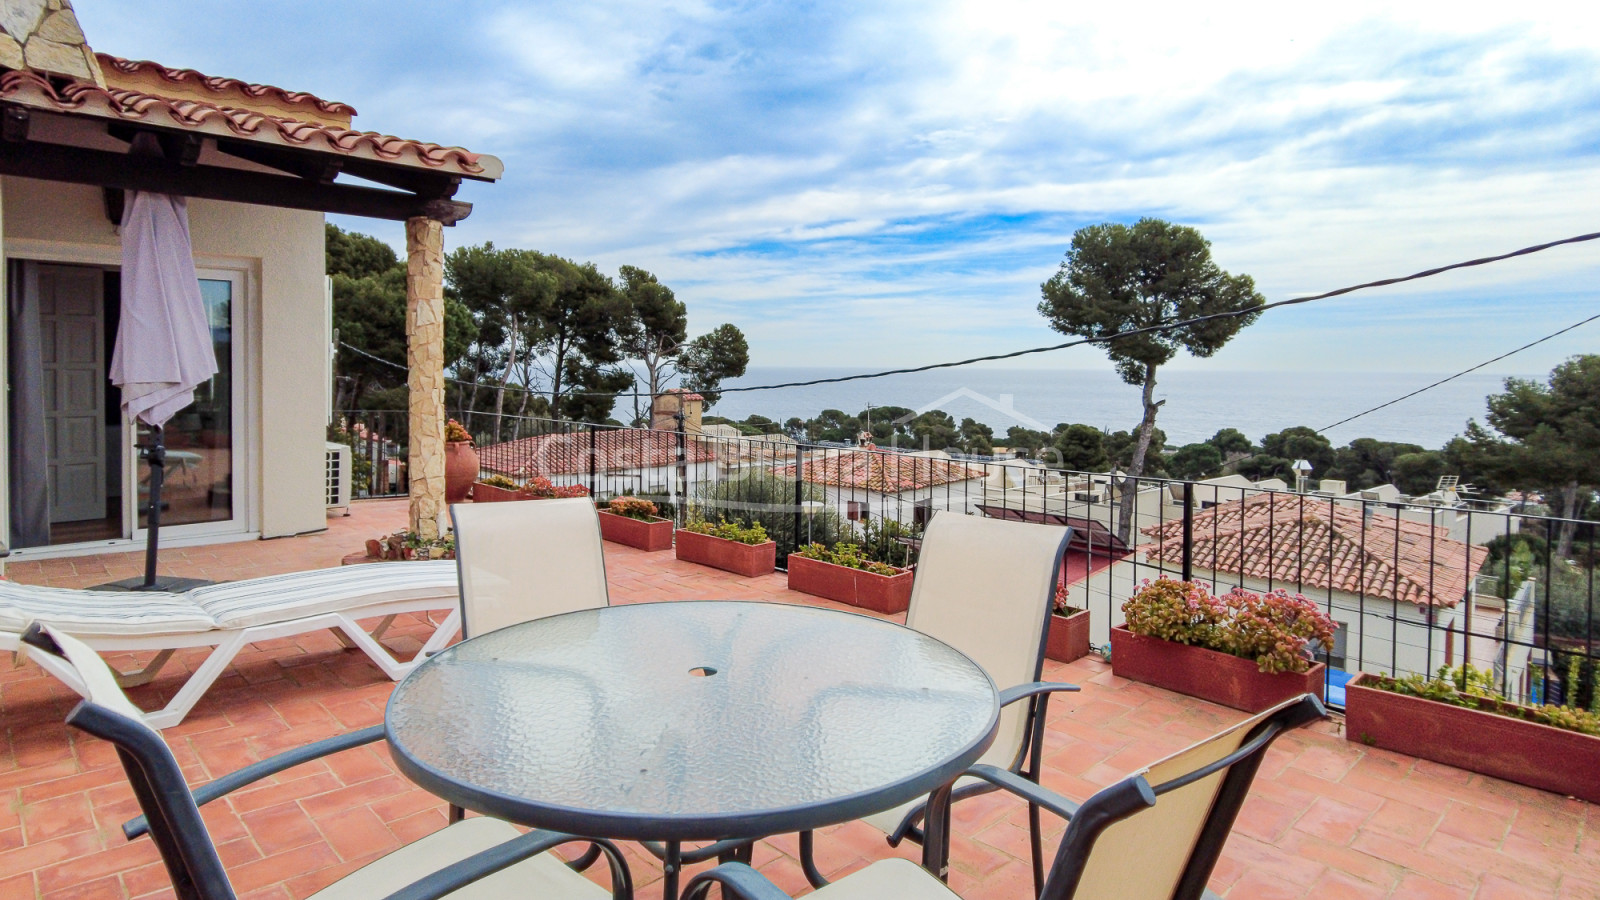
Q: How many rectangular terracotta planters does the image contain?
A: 8